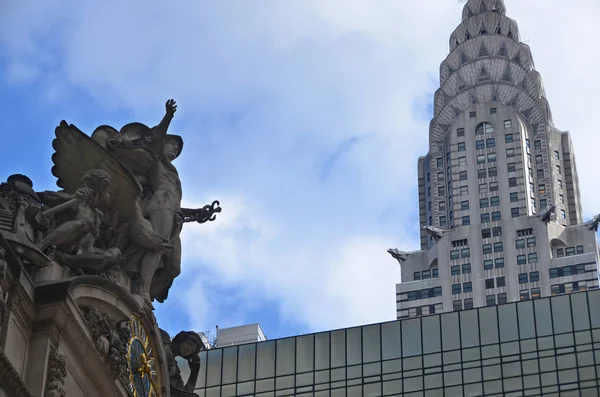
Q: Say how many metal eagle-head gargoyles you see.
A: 4